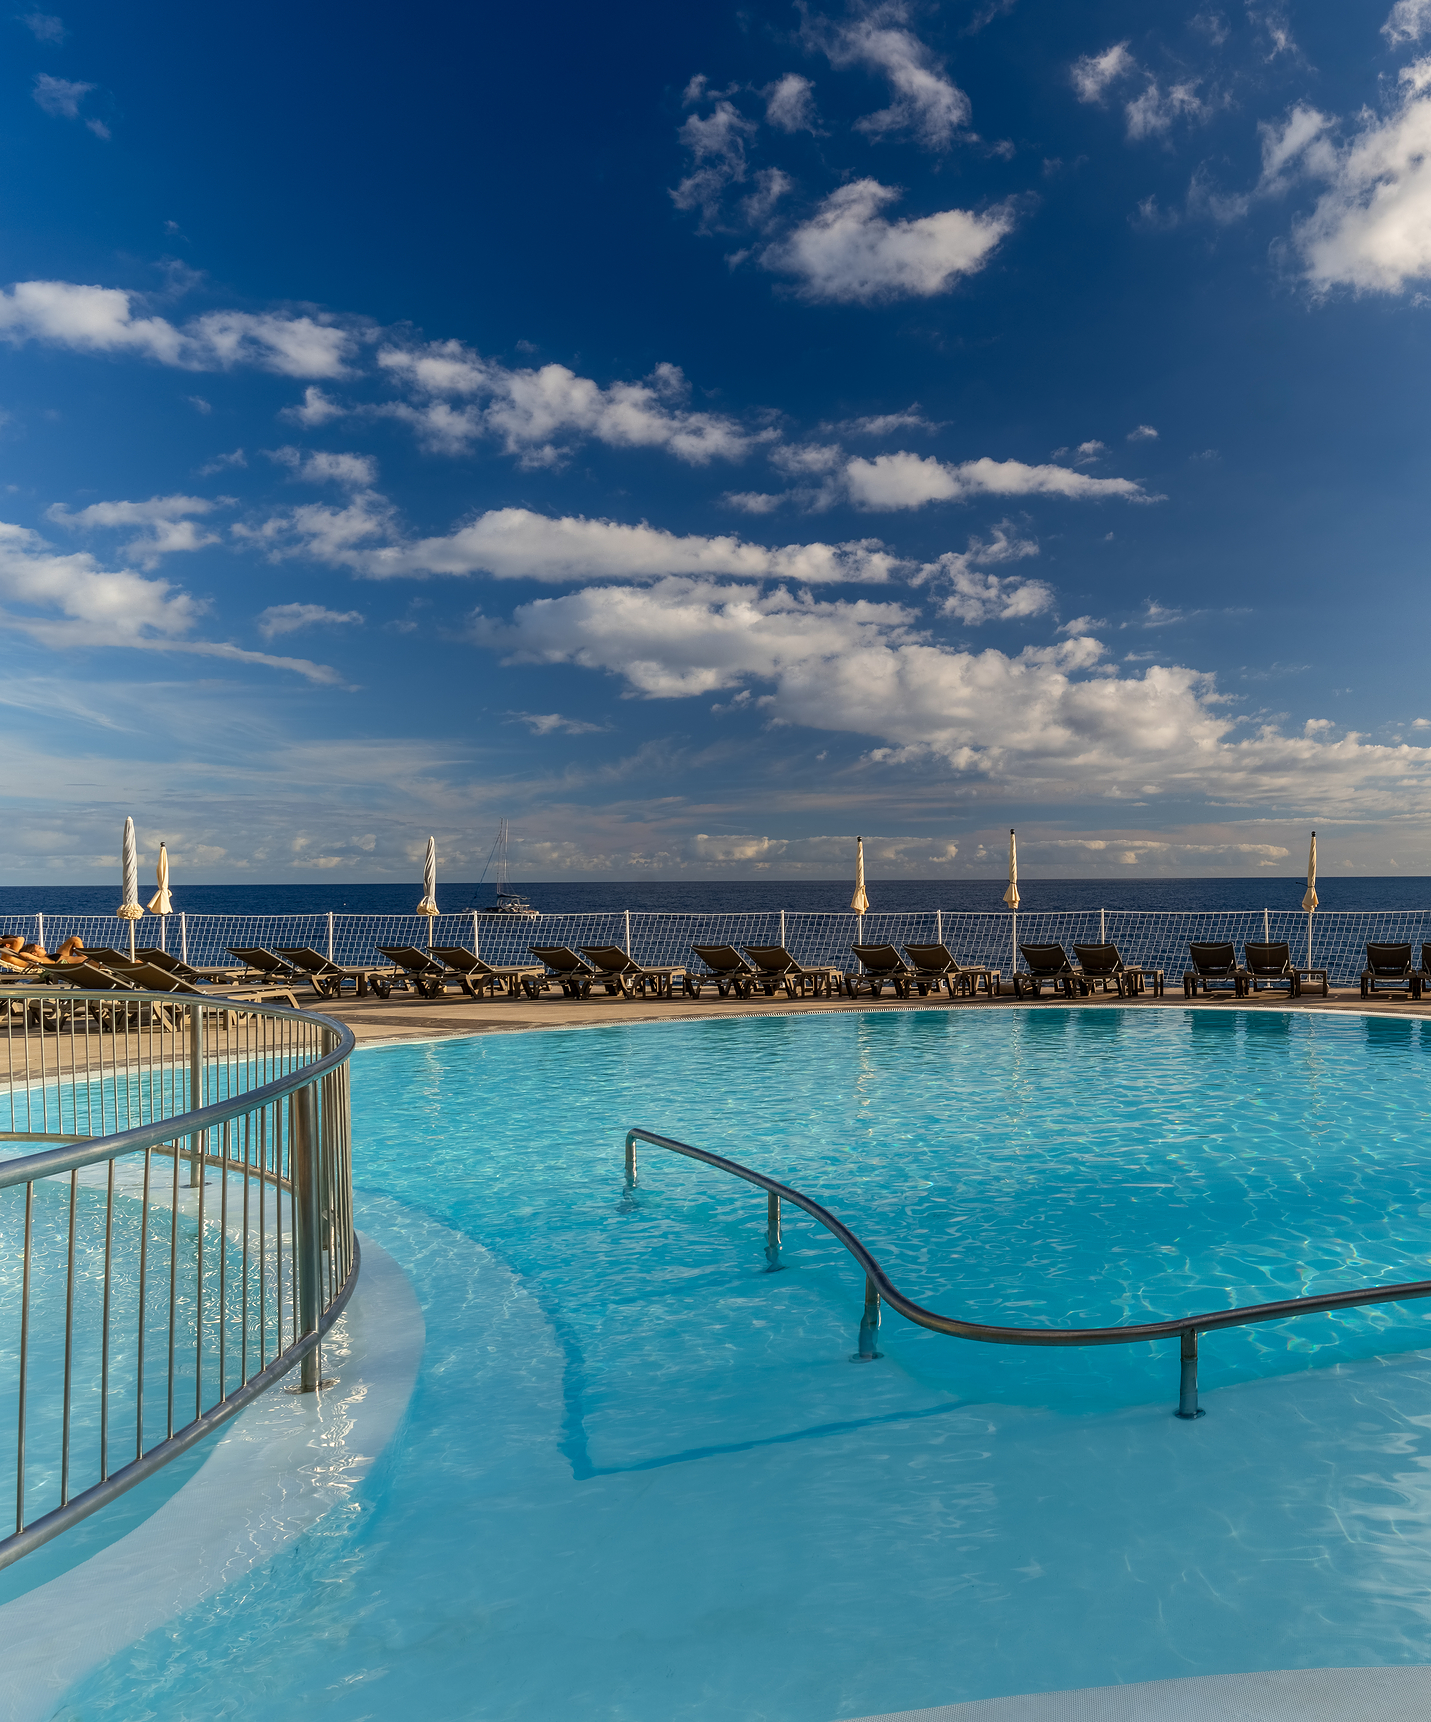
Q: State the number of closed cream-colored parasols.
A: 6